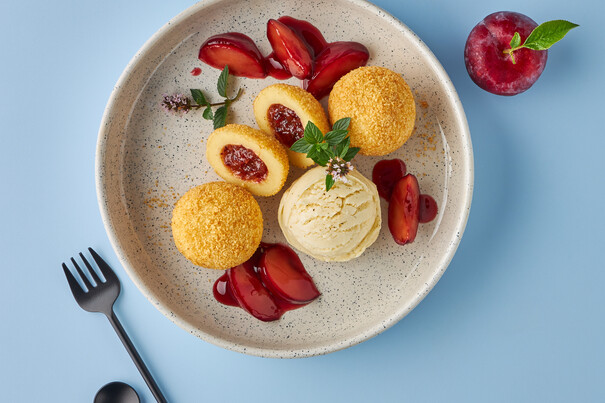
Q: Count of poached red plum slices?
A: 6